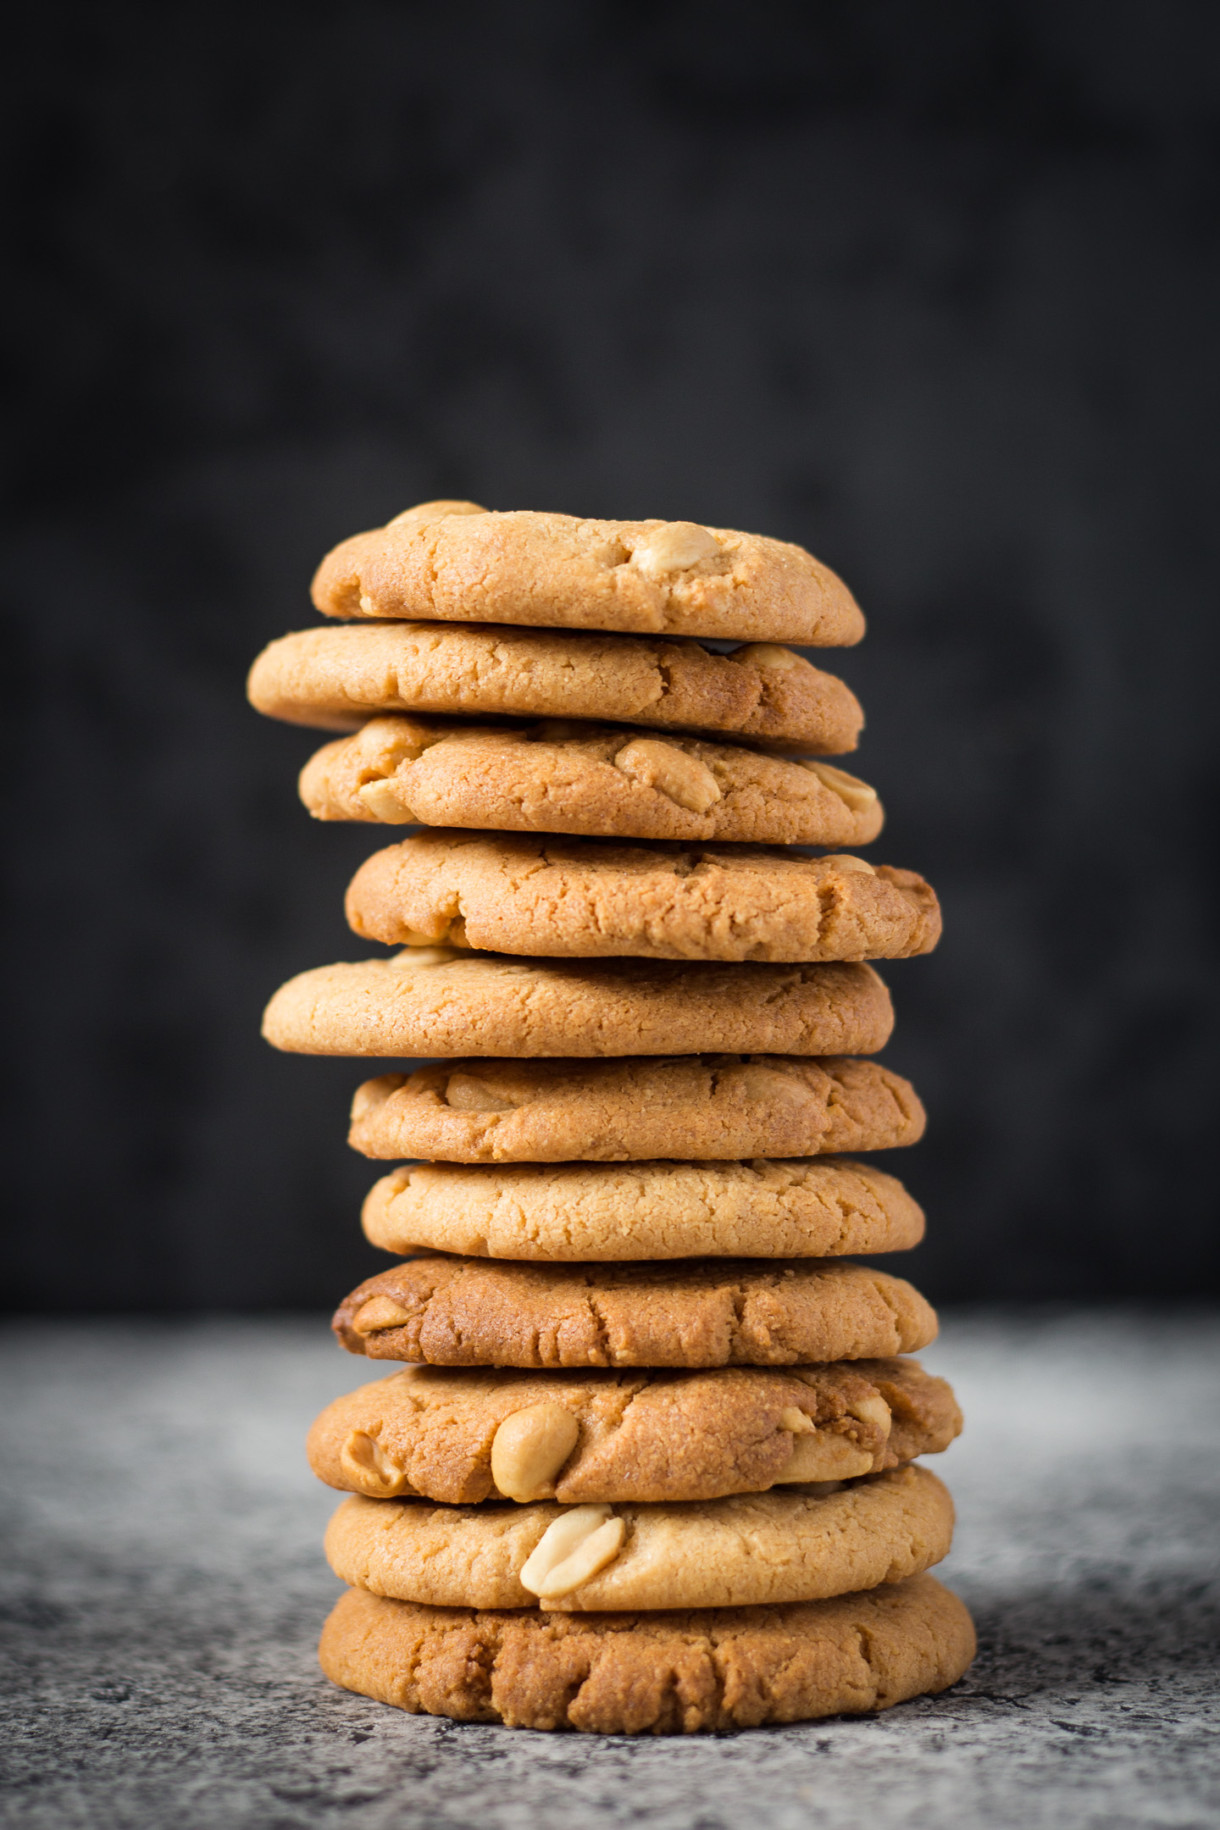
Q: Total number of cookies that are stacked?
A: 11